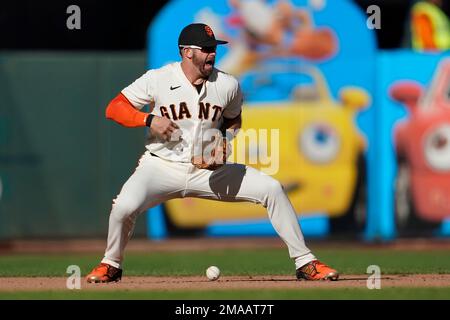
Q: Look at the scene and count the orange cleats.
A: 2